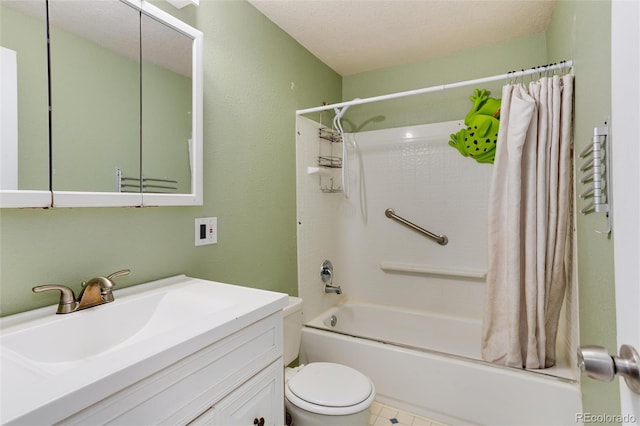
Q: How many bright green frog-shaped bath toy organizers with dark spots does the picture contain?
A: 1